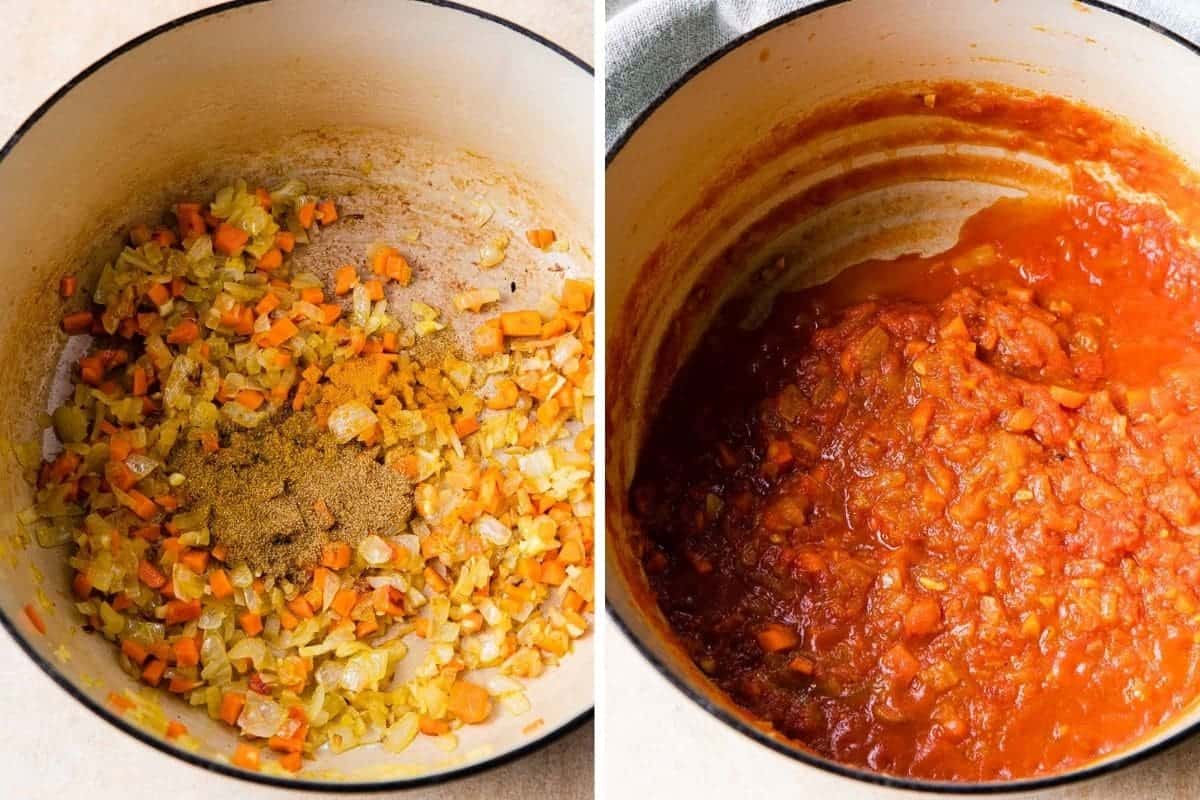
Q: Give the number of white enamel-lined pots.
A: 2